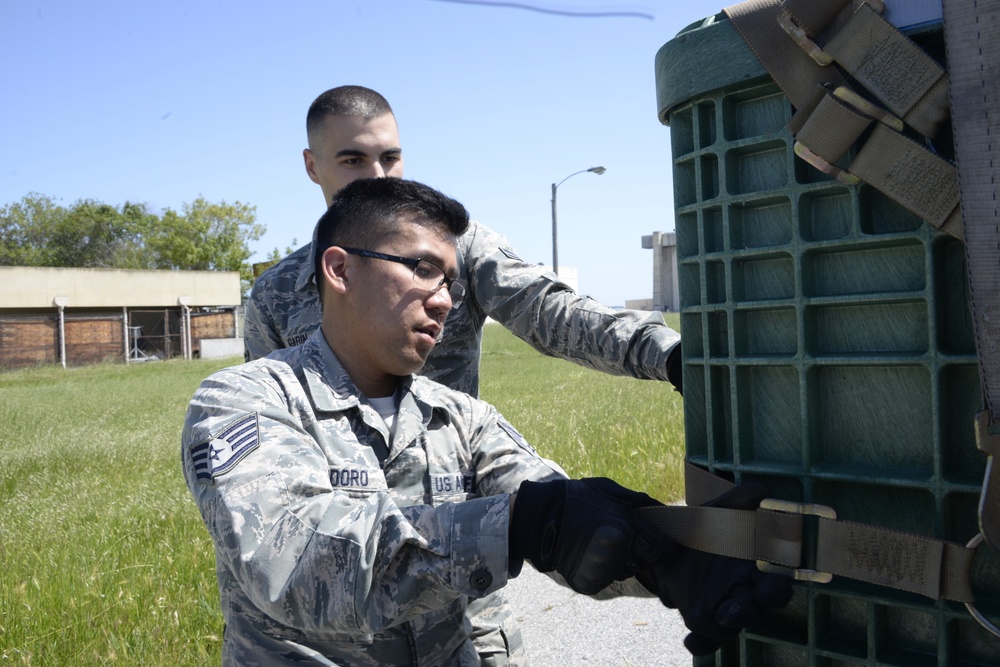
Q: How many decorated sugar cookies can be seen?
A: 0